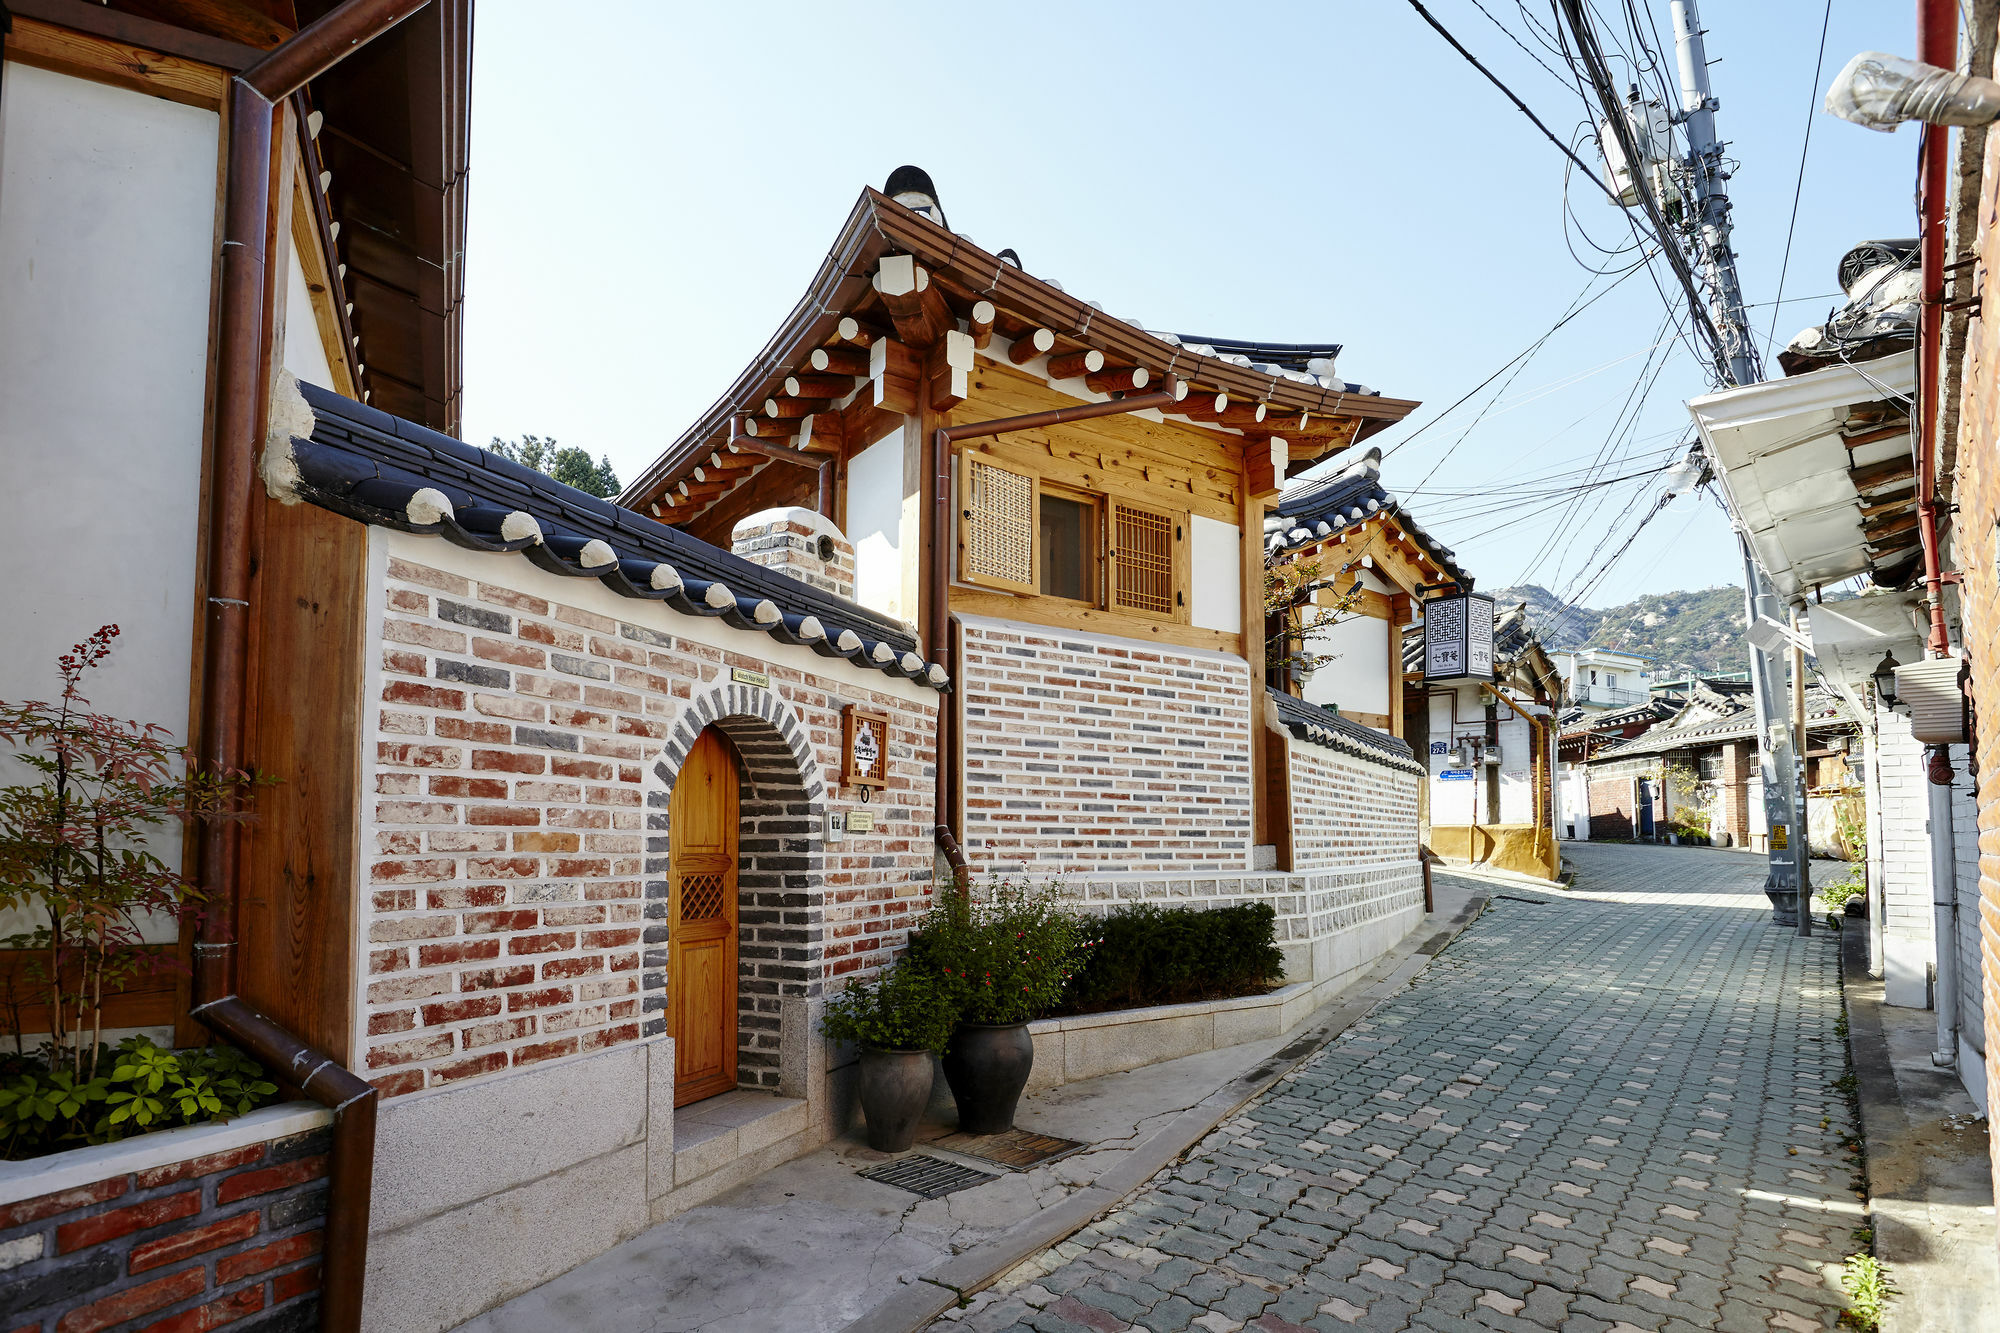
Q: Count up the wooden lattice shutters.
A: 2